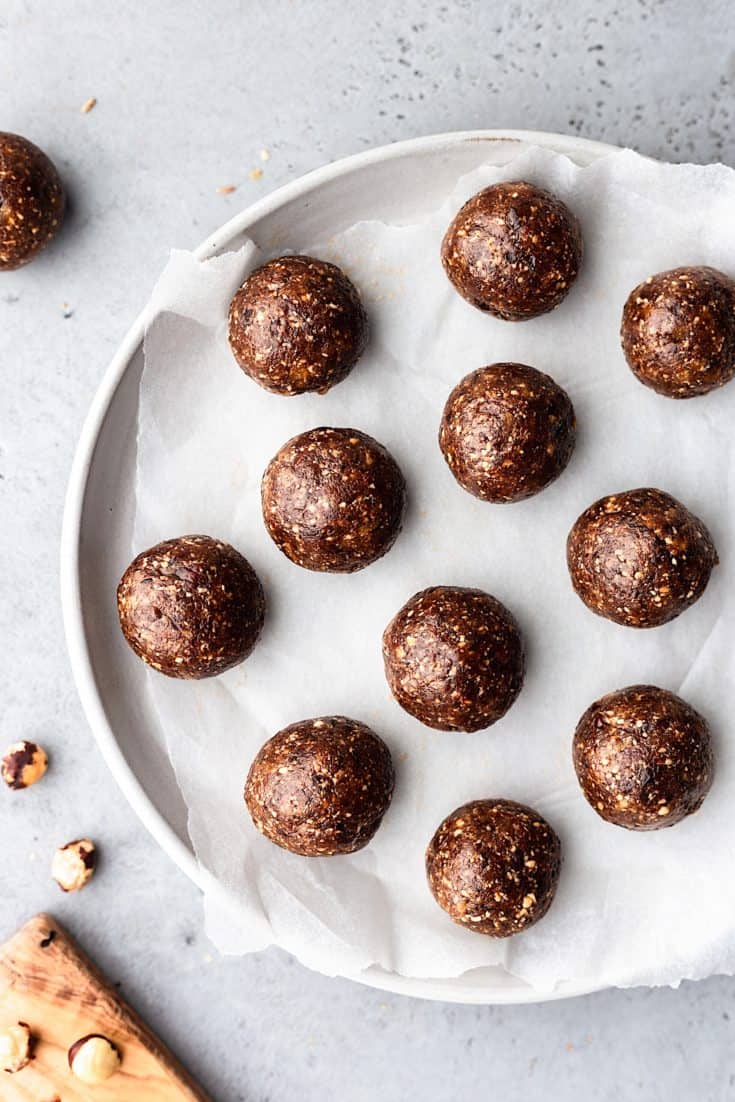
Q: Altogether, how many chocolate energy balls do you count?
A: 12